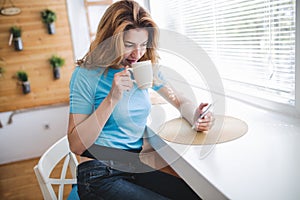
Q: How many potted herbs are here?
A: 4